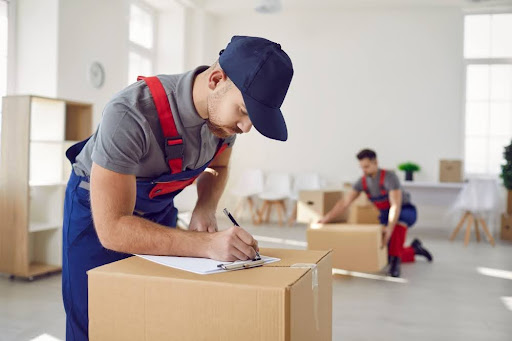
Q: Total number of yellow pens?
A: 0